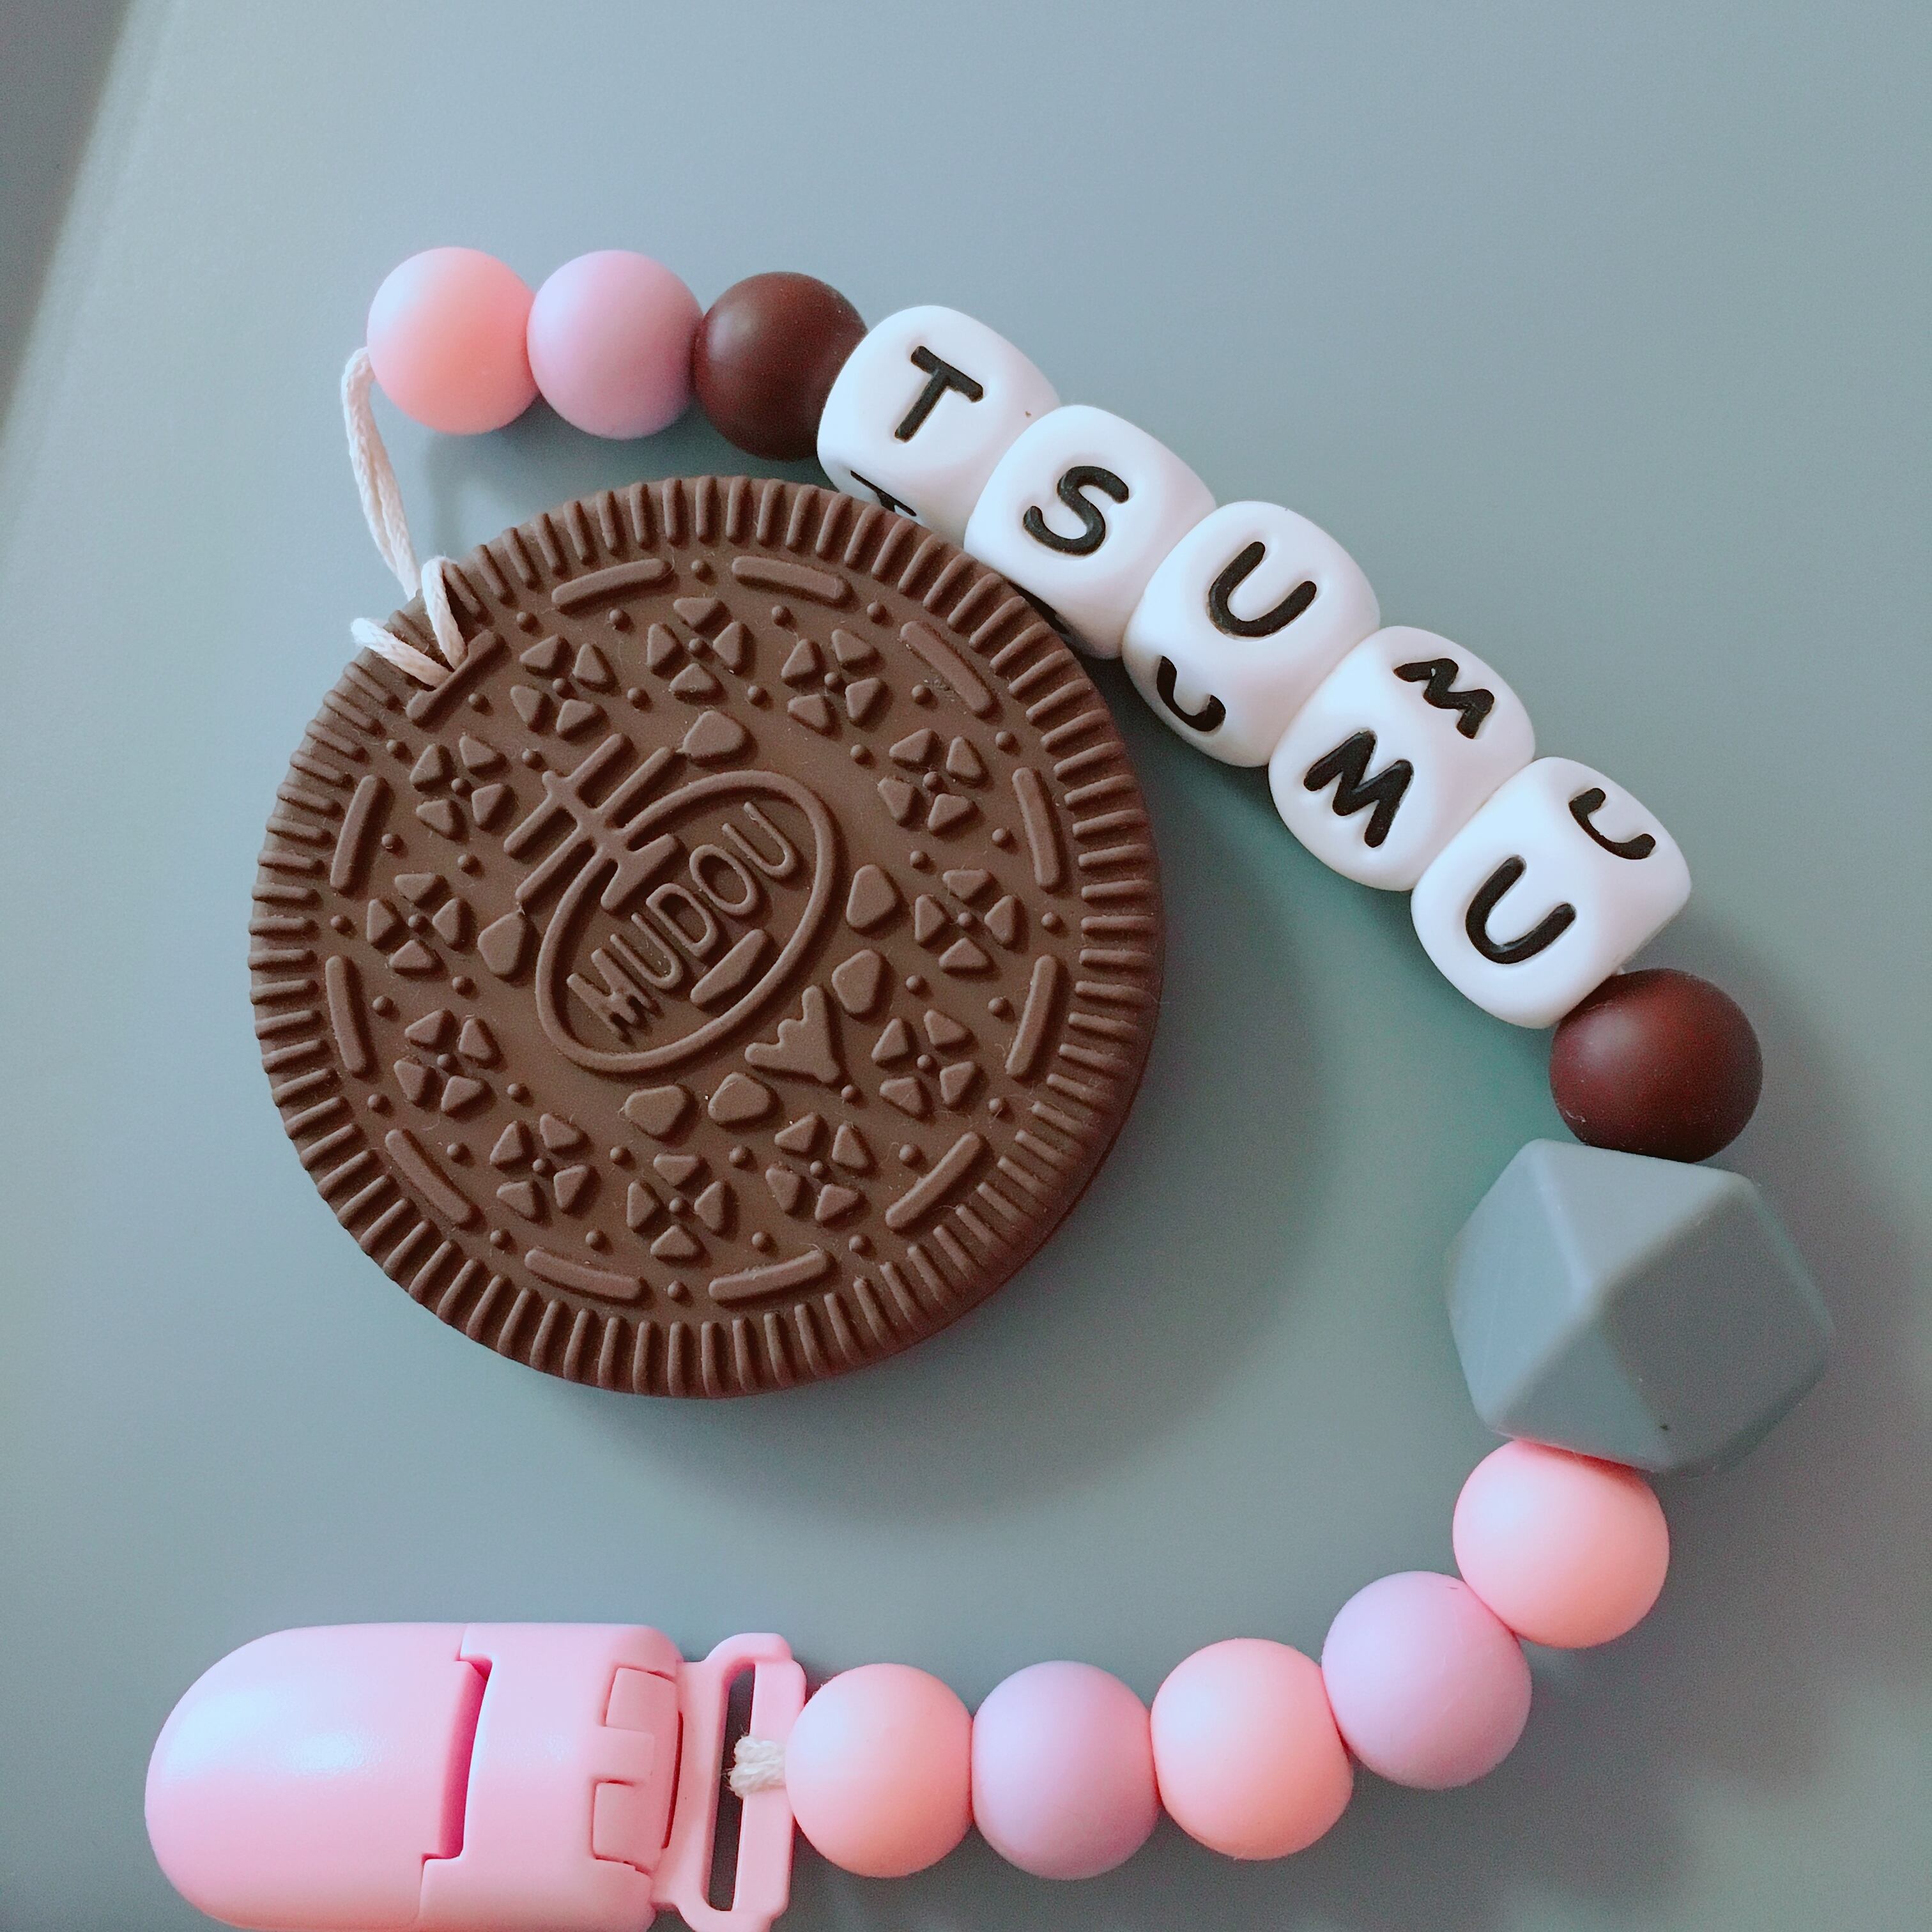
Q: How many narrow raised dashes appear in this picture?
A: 12